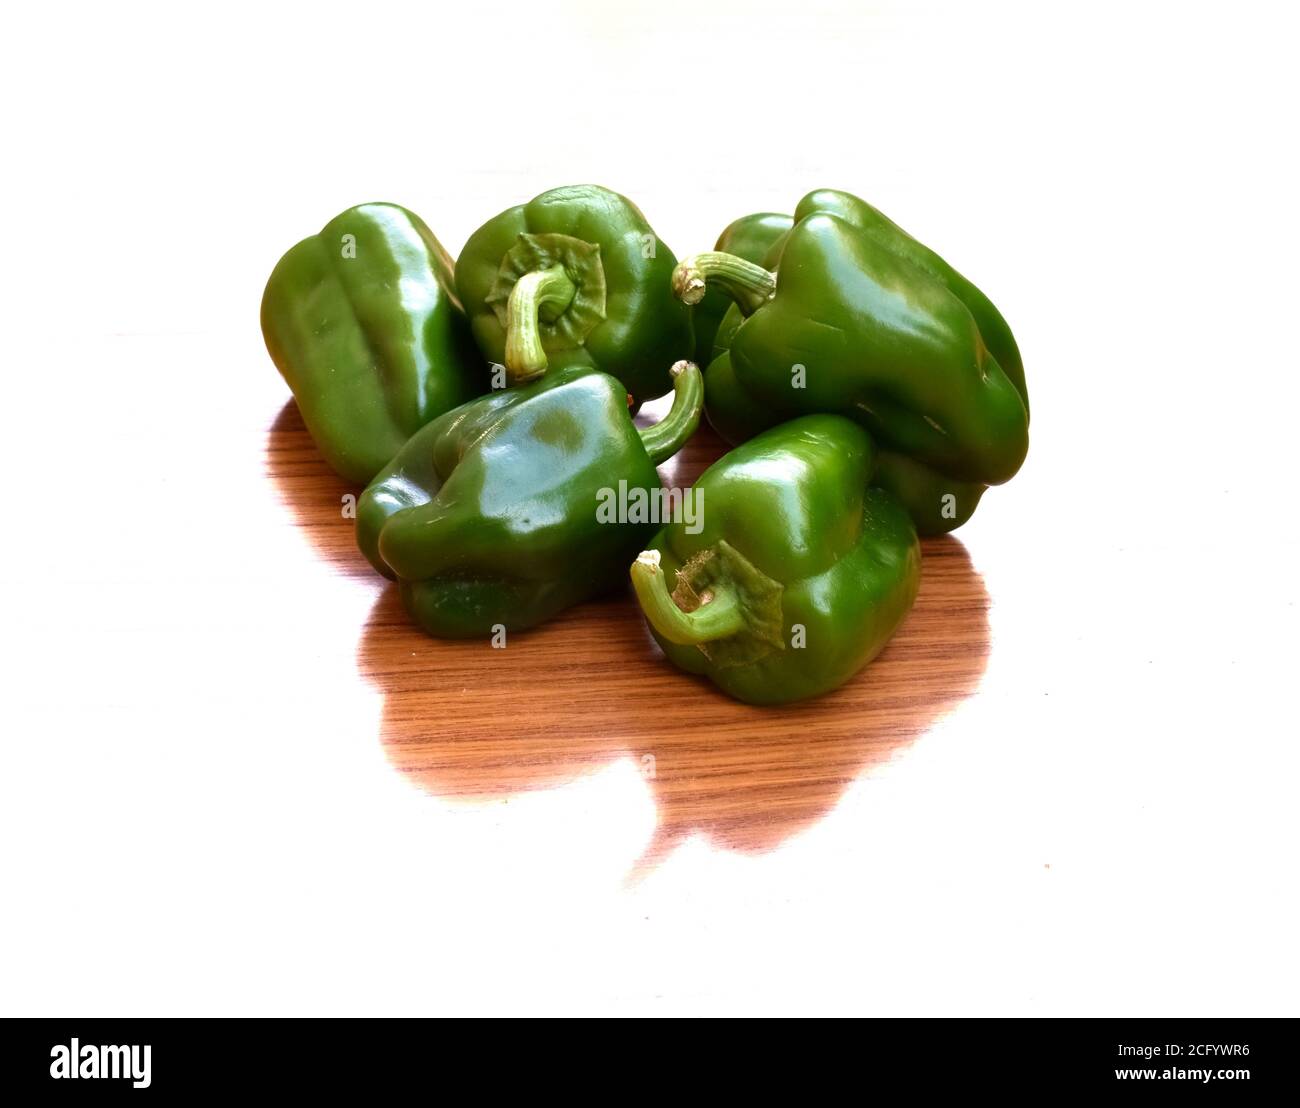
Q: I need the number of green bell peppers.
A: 6